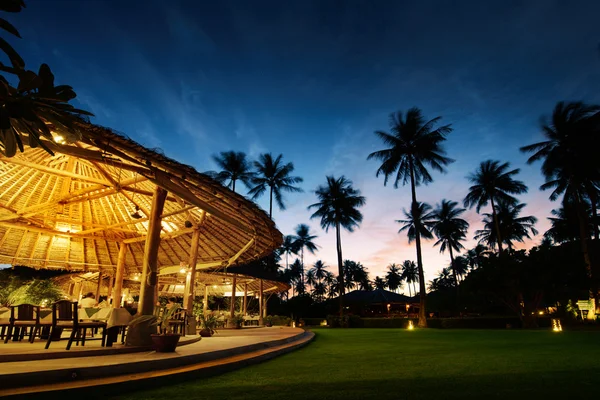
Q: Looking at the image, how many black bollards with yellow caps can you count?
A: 0